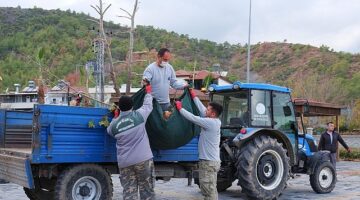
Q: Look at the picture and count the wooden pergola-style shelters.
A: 1